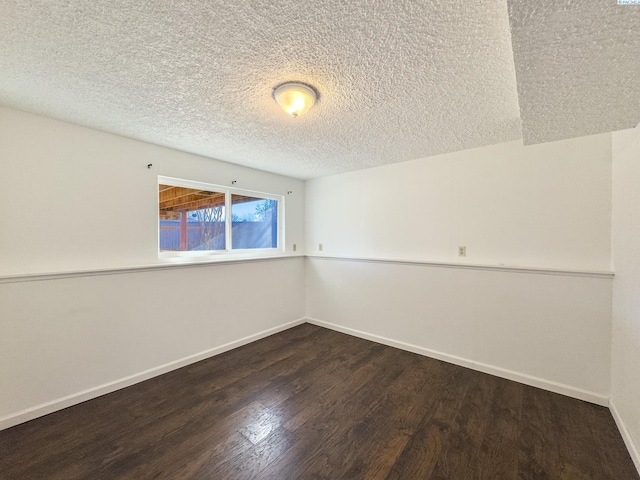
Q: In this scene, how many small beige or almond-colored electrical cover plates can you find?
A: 3